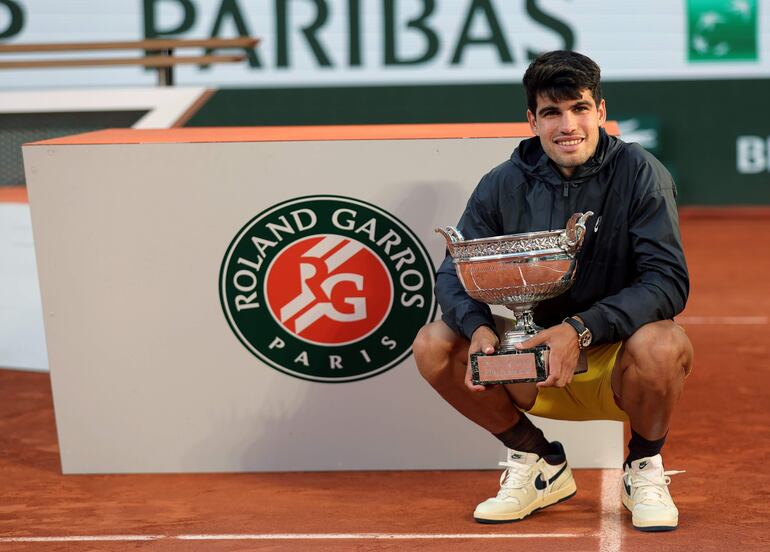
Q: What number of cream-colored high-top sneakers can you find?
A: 2